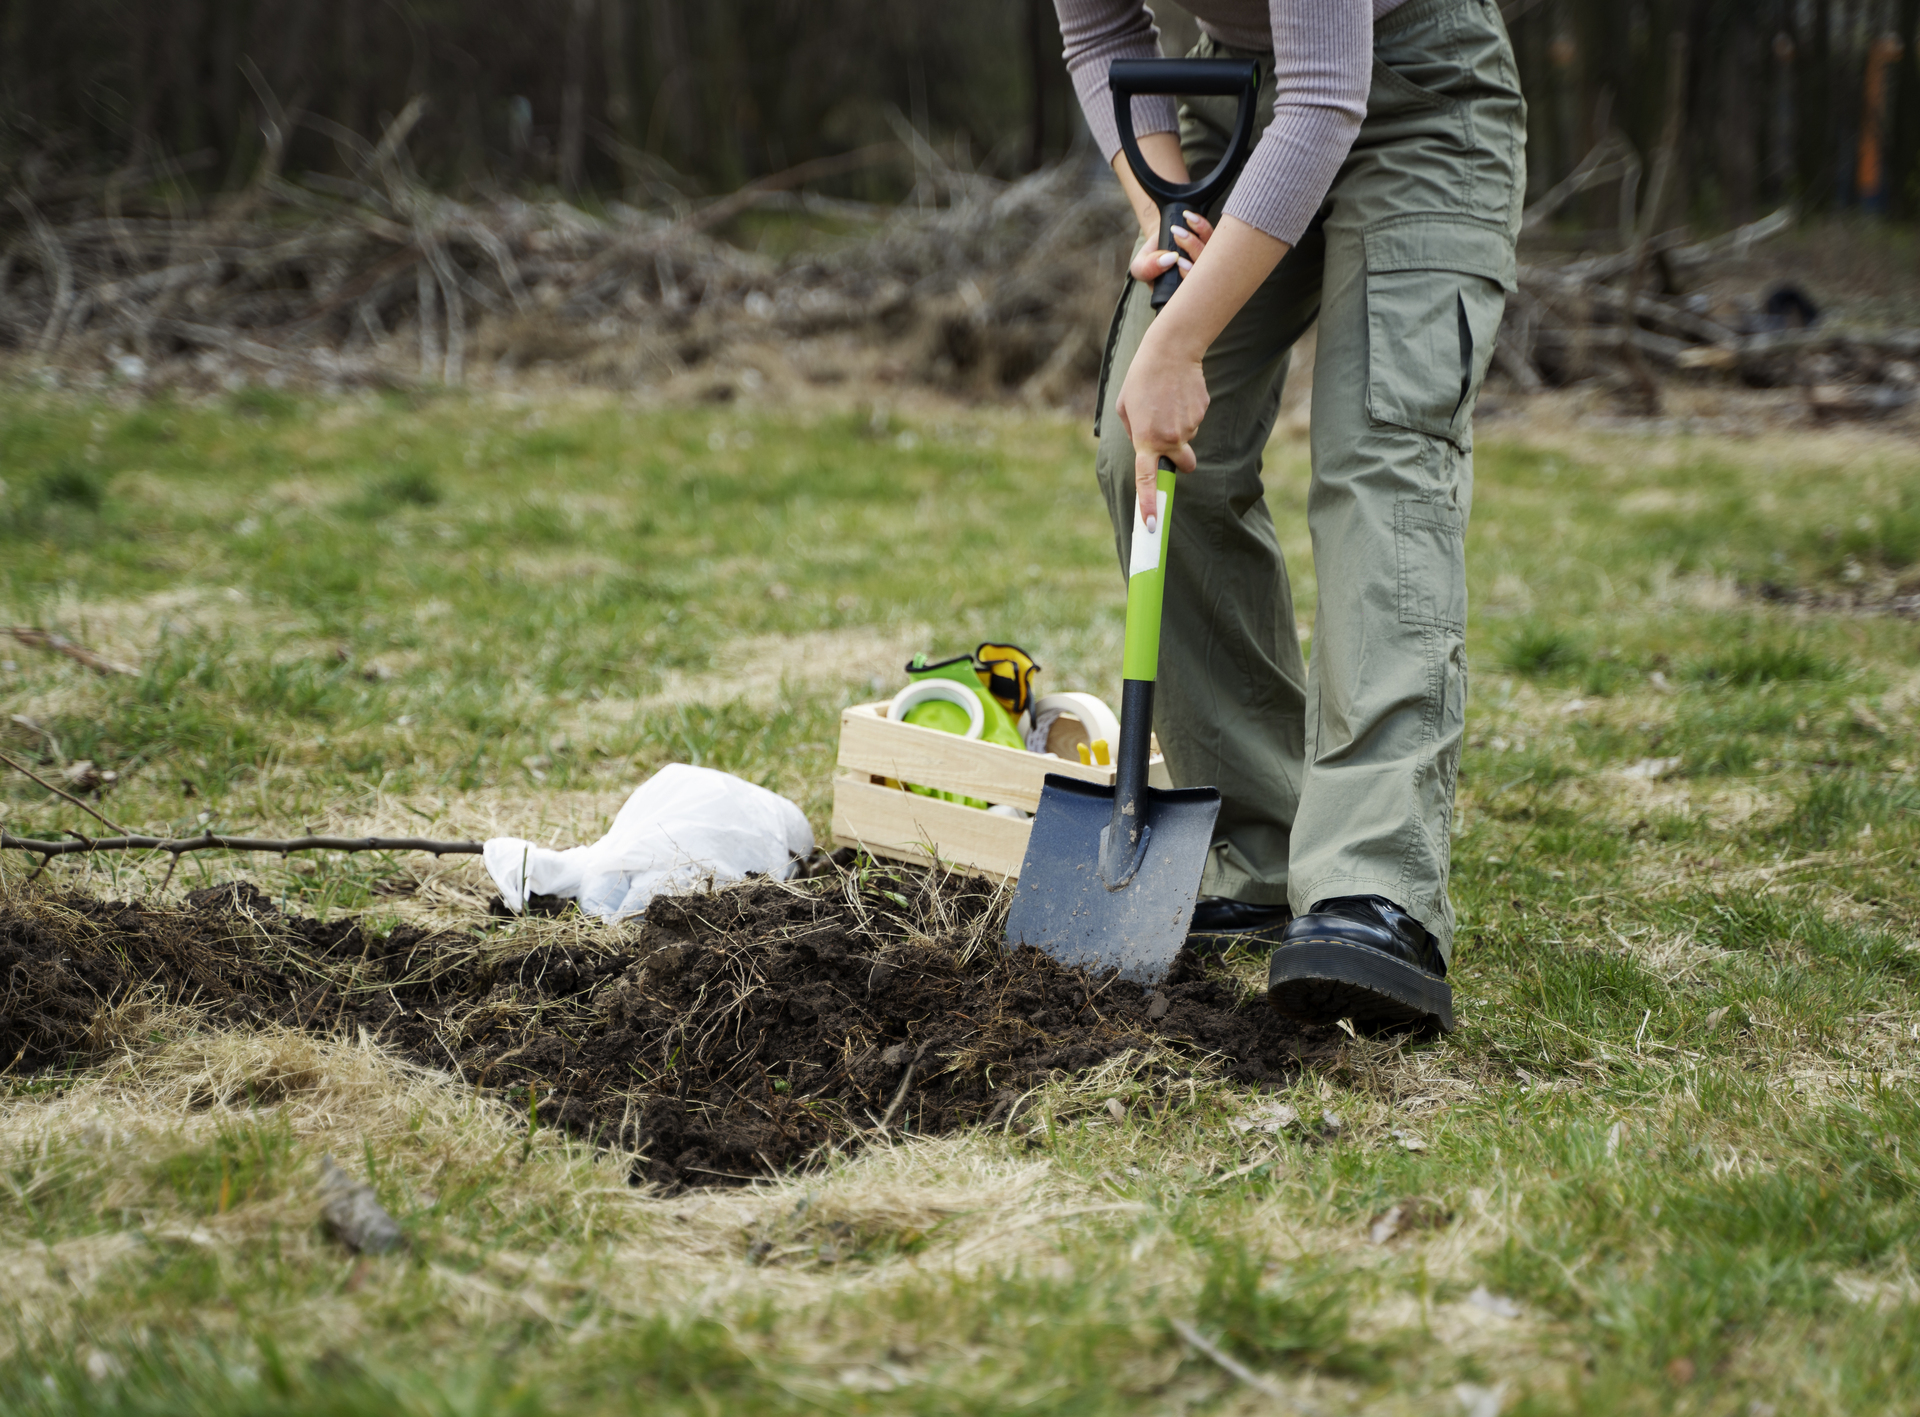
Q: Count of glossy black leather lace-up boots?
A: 2